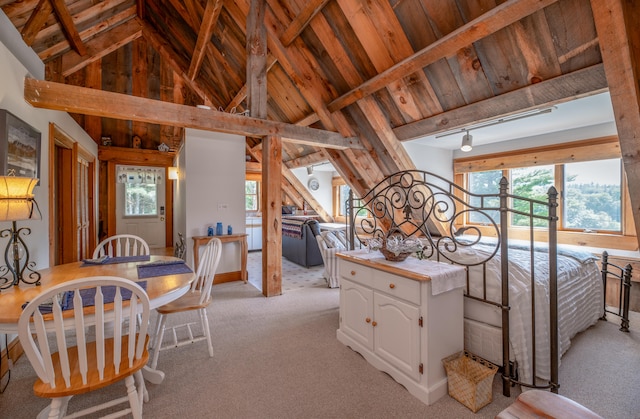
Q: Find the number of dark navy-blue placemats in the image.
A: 3